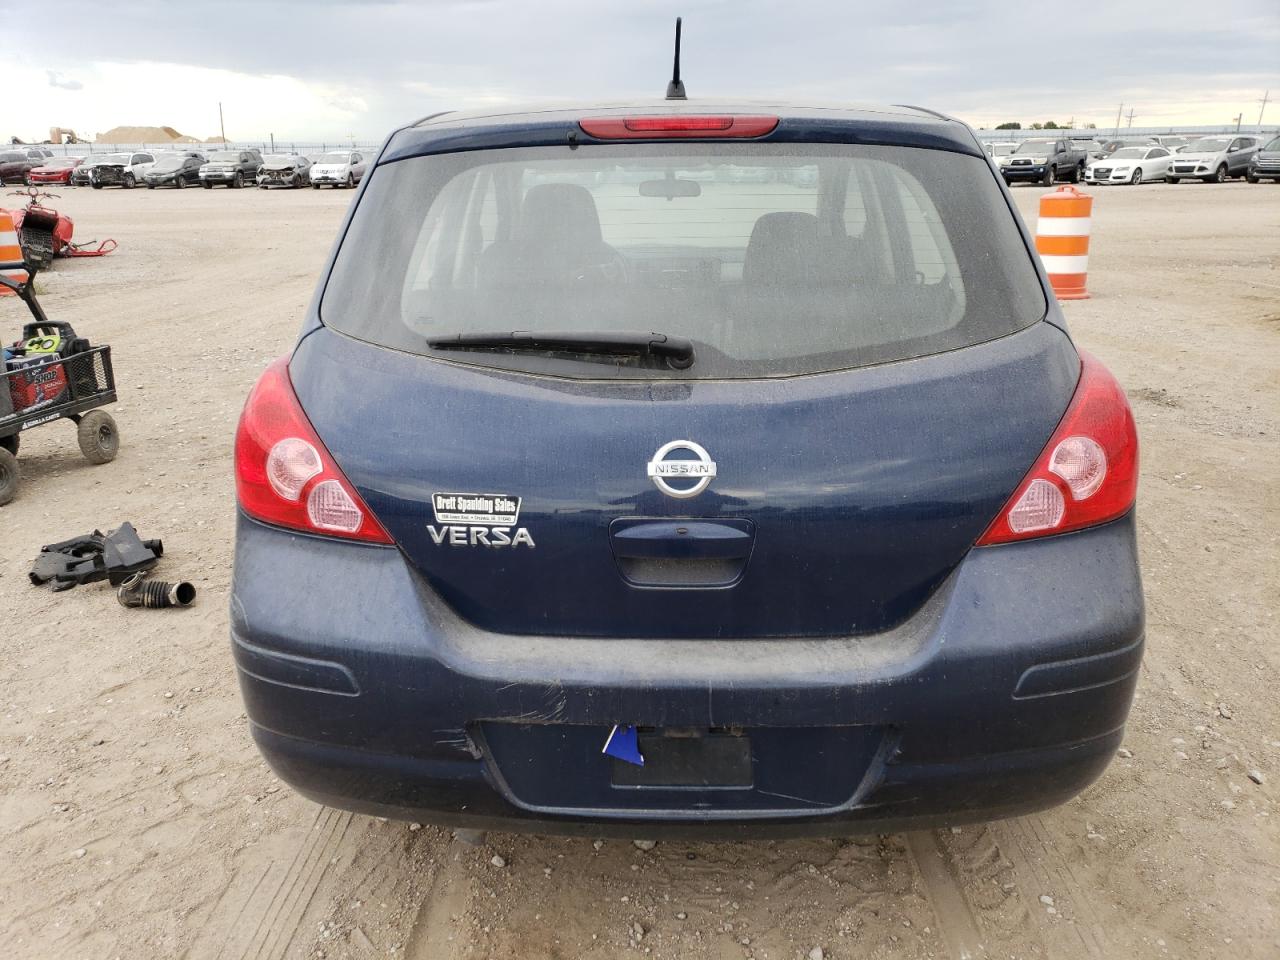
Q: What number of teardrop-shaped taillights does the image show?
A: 2